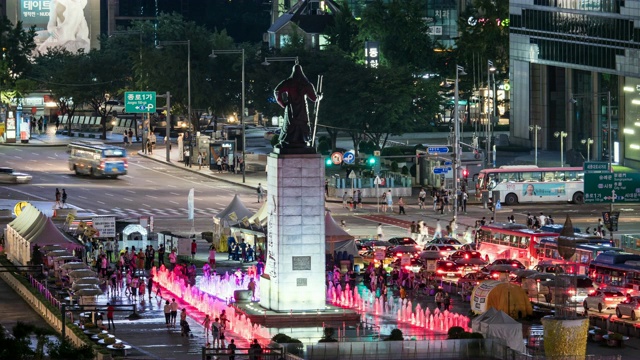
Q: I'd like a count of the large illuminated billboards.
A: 1